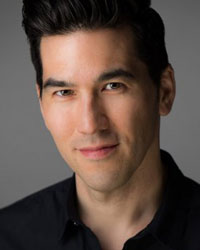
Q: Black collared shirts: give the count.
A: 1